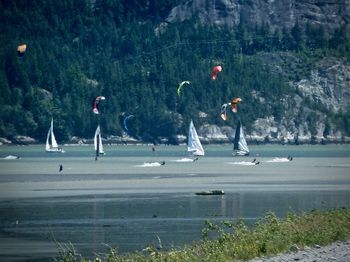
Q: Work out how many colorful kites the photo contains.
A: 7